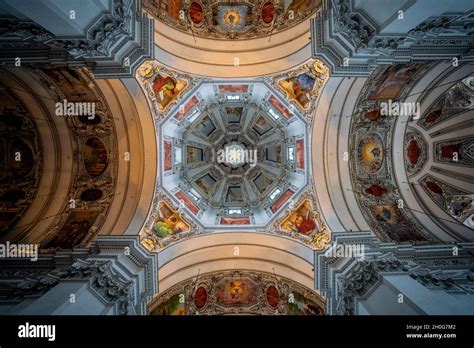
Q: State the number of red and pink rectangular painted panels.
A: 8